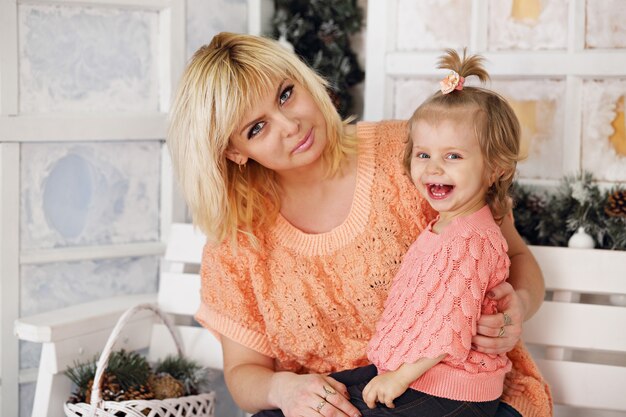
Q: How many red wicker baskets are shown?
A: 0